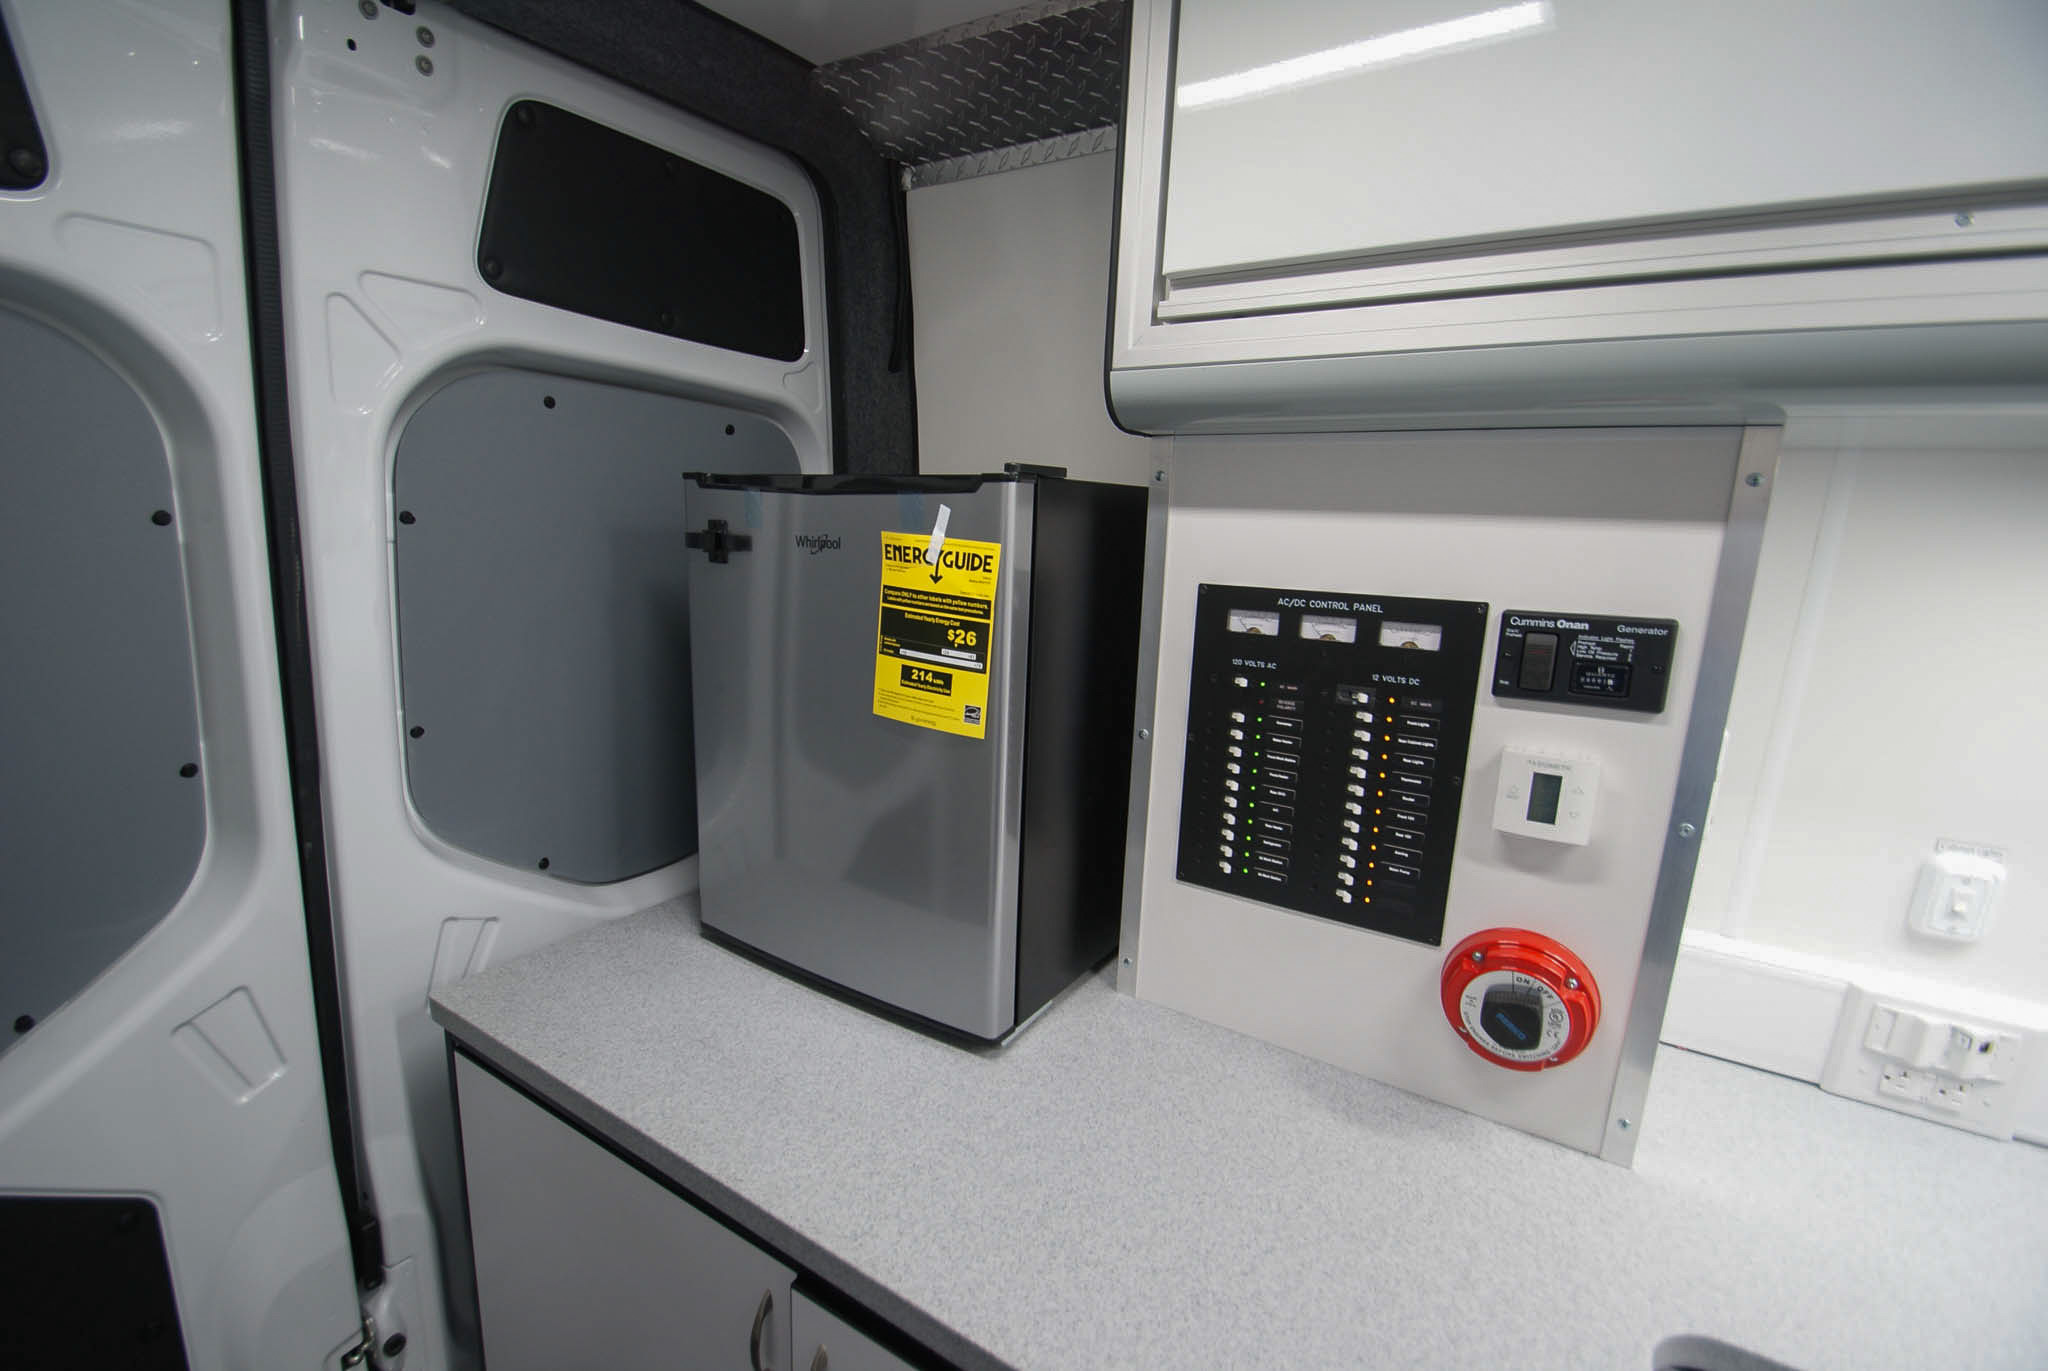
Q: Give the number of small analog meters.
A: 3